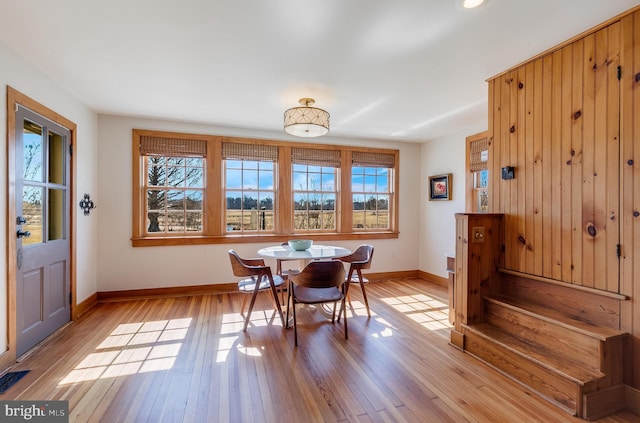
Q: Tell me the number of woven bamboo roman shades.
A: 5